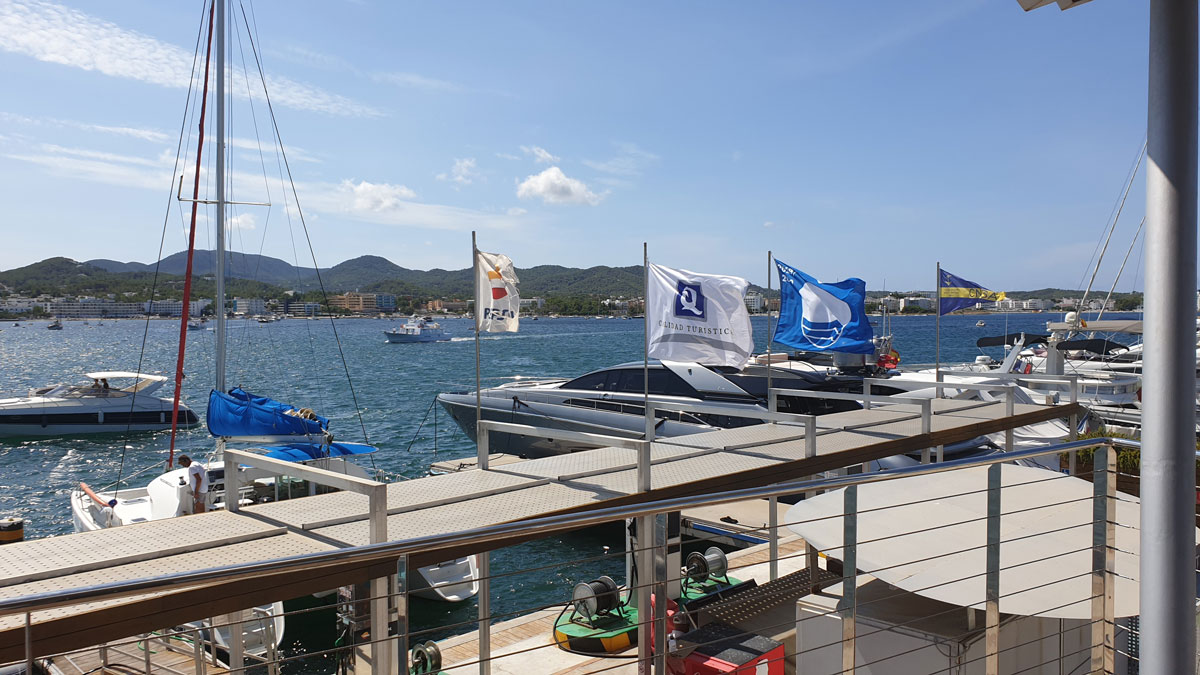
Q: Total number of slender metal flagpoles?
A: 4